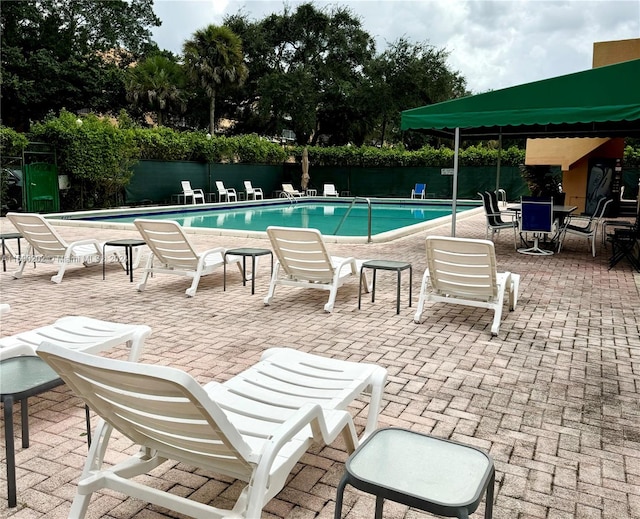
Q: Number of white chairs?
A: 11